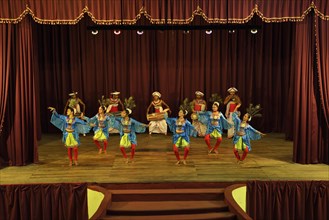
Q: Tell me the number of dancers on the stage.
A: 6